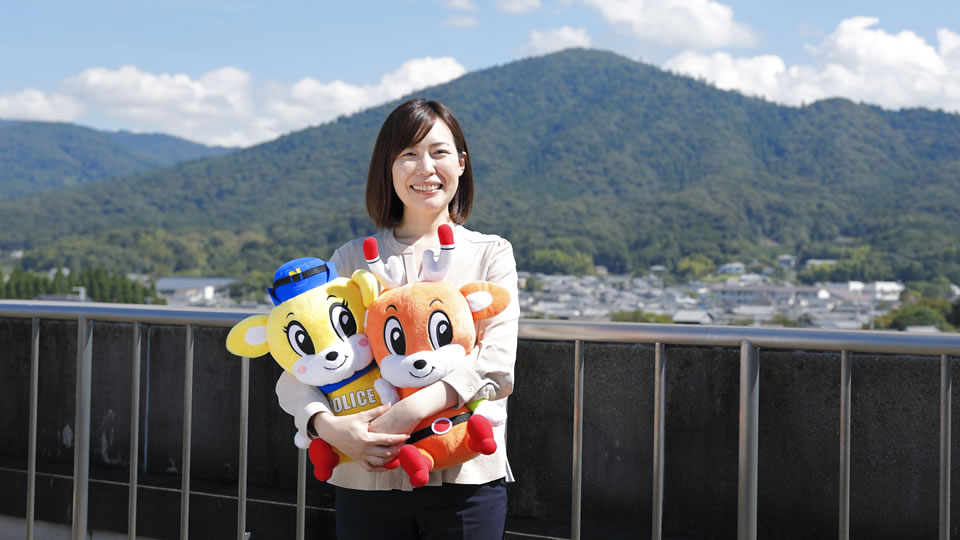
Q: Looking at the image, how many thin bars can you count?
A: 9